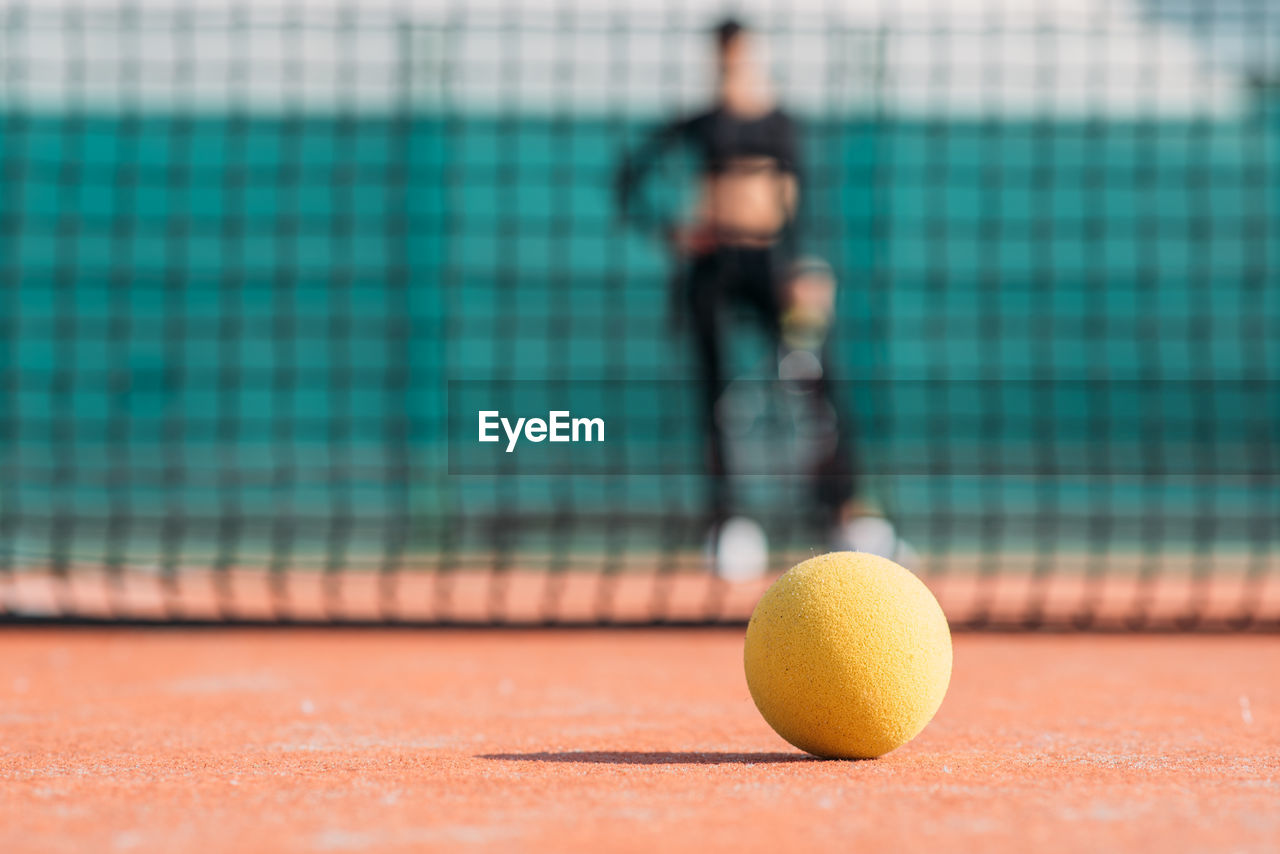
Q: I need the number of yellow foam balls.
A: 1